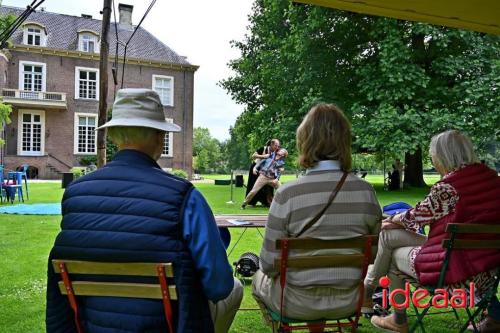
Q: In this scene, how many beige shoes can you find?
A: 1